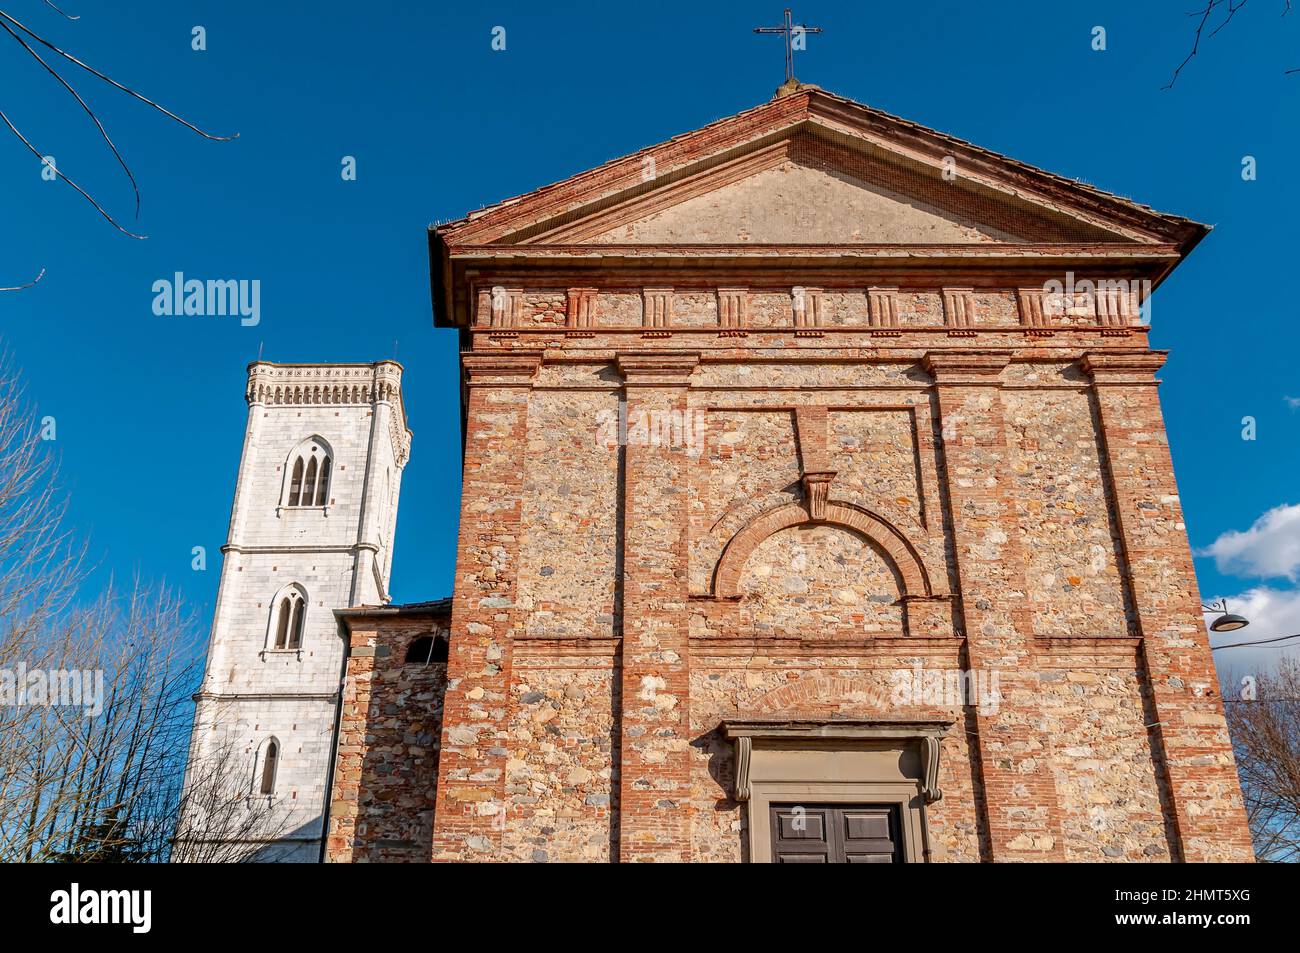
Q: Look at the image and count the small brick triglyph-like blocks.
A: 9